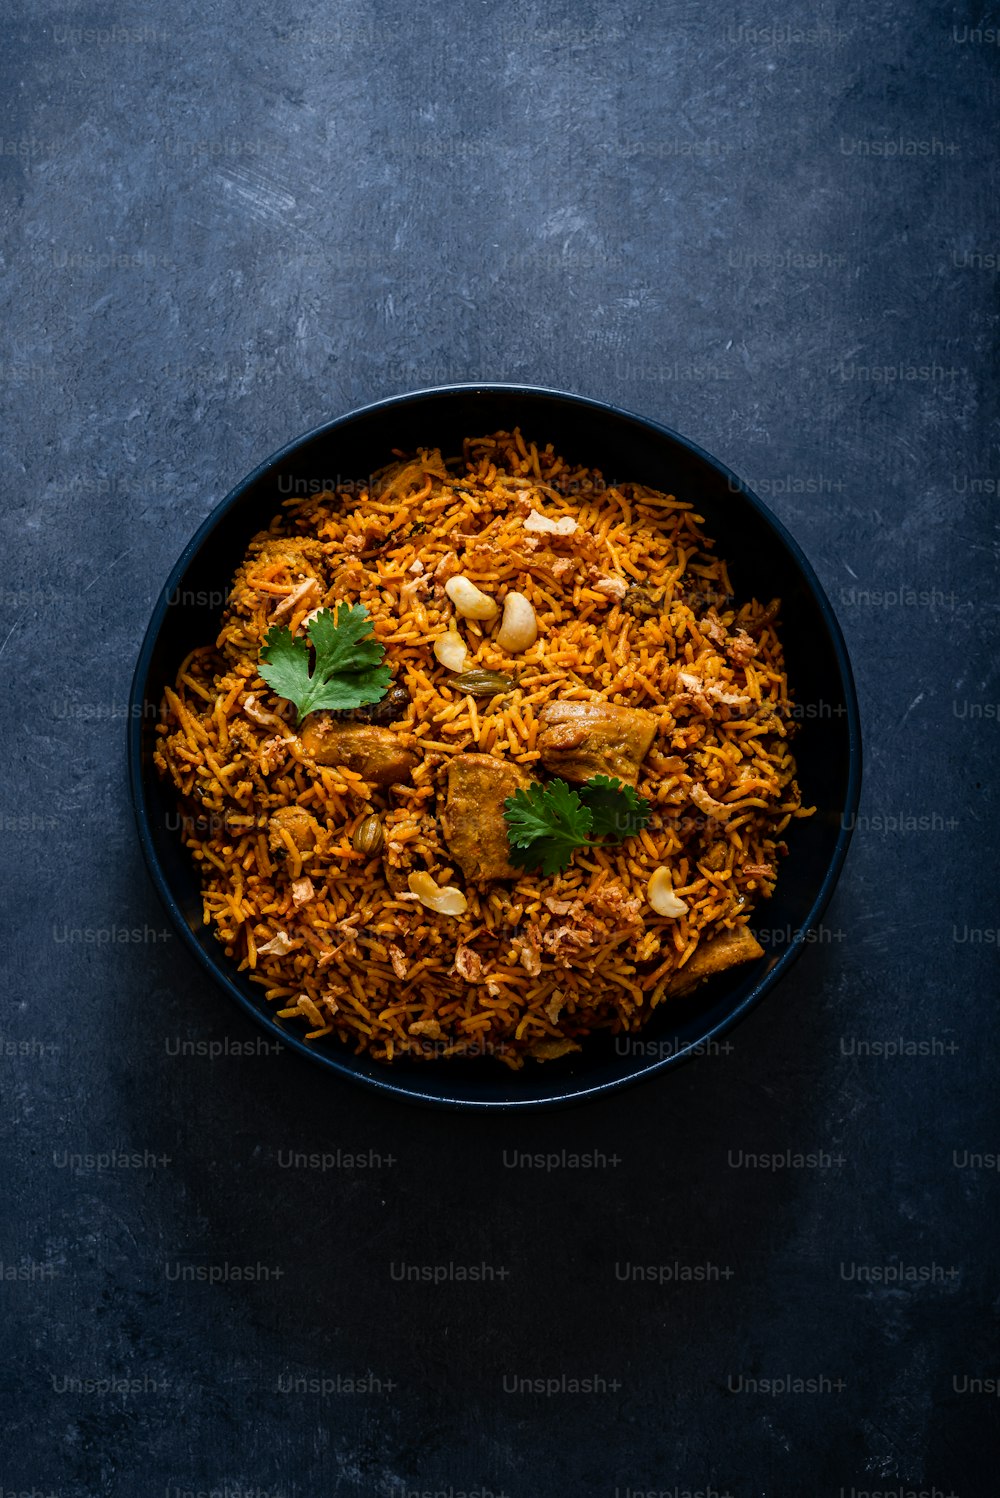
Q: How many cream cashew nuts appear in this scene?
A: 5